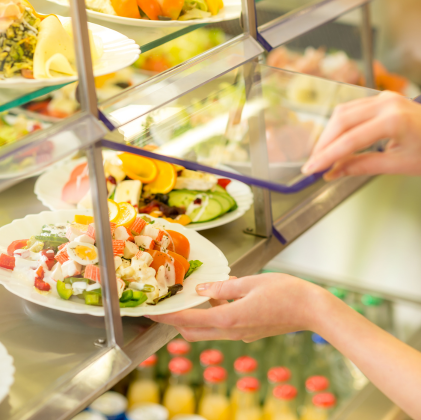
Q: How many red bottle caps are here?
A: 11